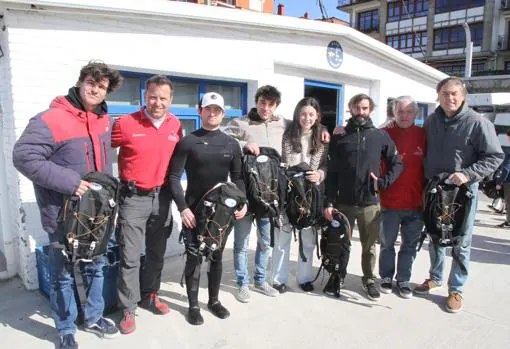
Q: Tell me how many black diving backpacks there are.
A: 6